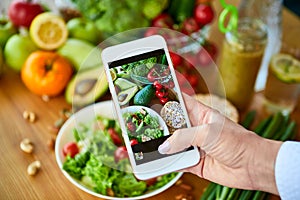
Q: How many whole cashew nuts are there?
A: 3